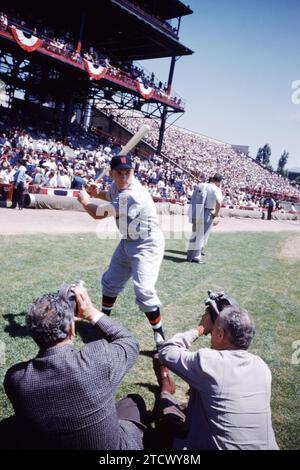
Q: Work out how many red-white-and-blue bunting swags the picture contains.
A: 3